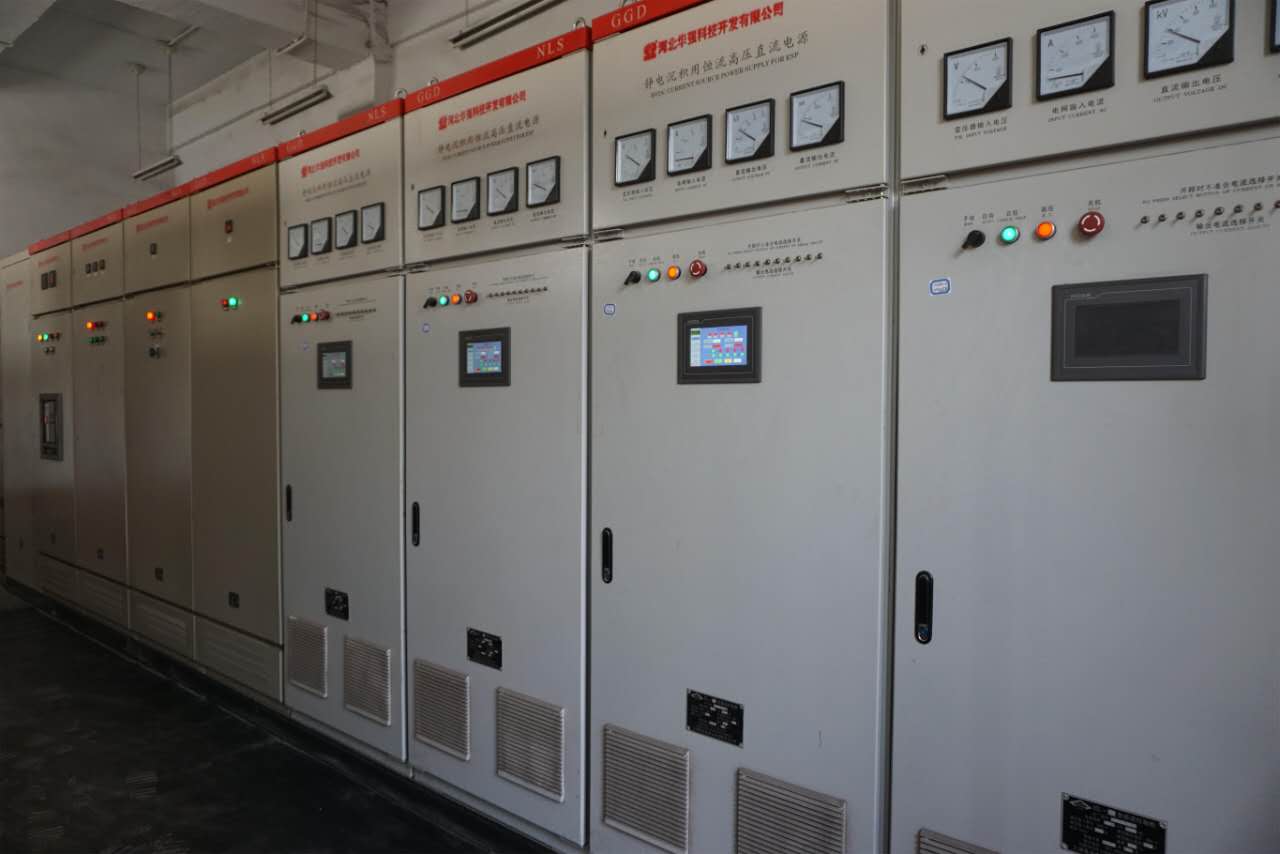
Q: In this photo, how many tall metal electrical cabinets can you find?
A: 9